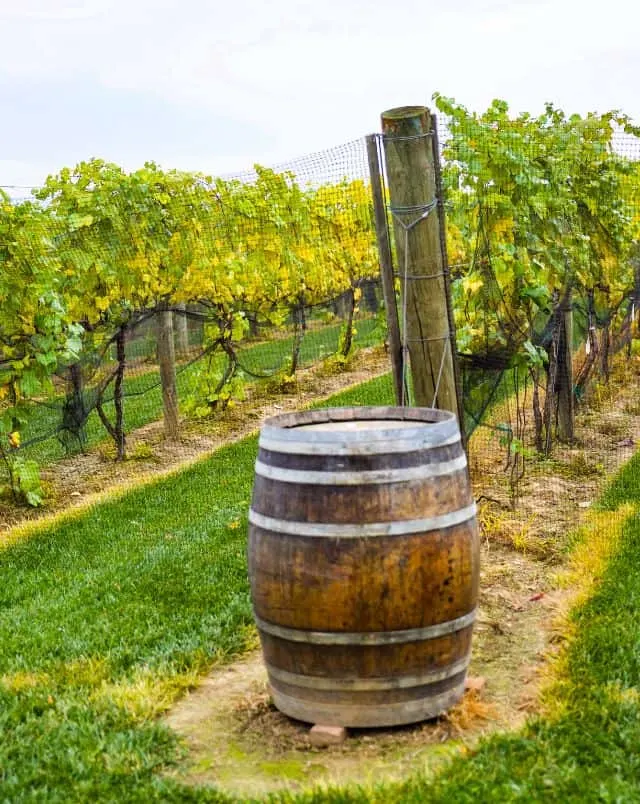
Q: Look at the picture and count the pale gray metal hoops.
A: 6